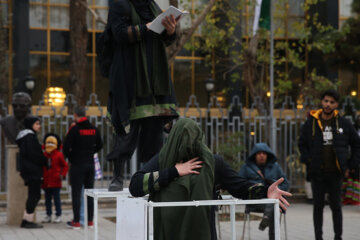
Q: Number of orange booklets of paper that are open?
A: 0